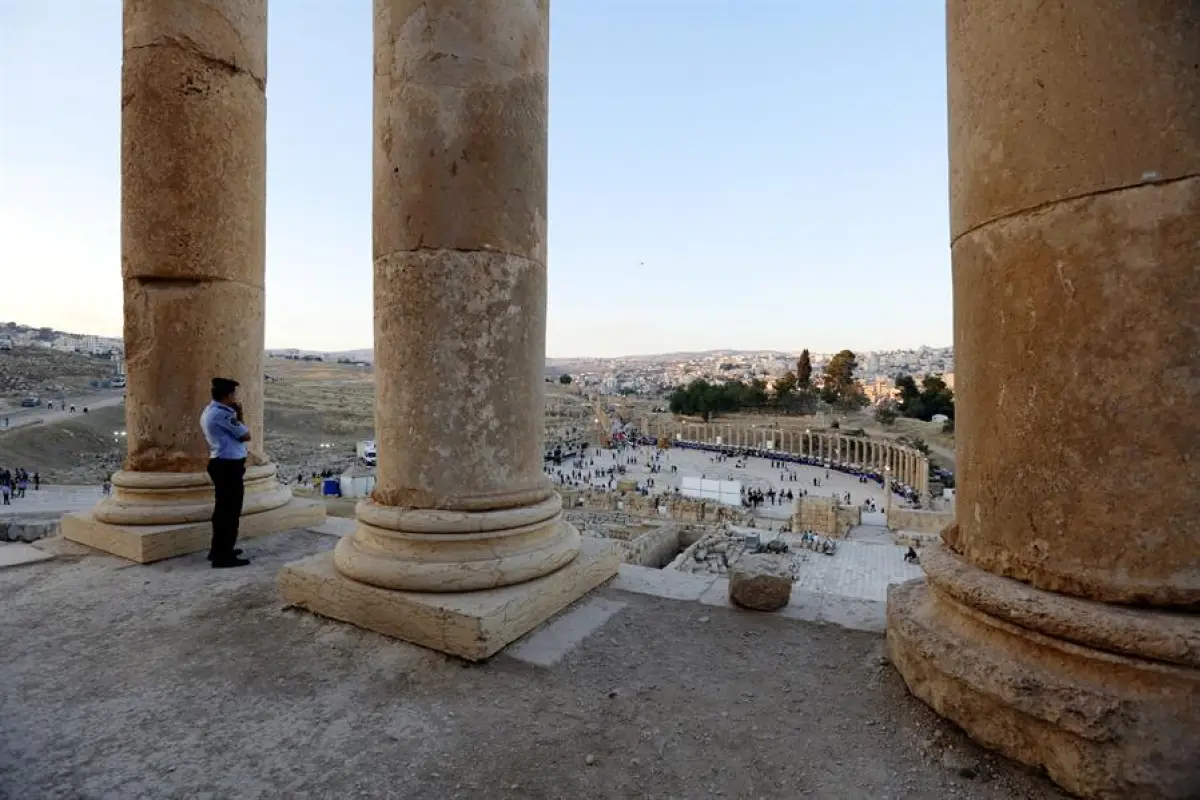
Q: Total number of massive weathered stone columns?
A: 3